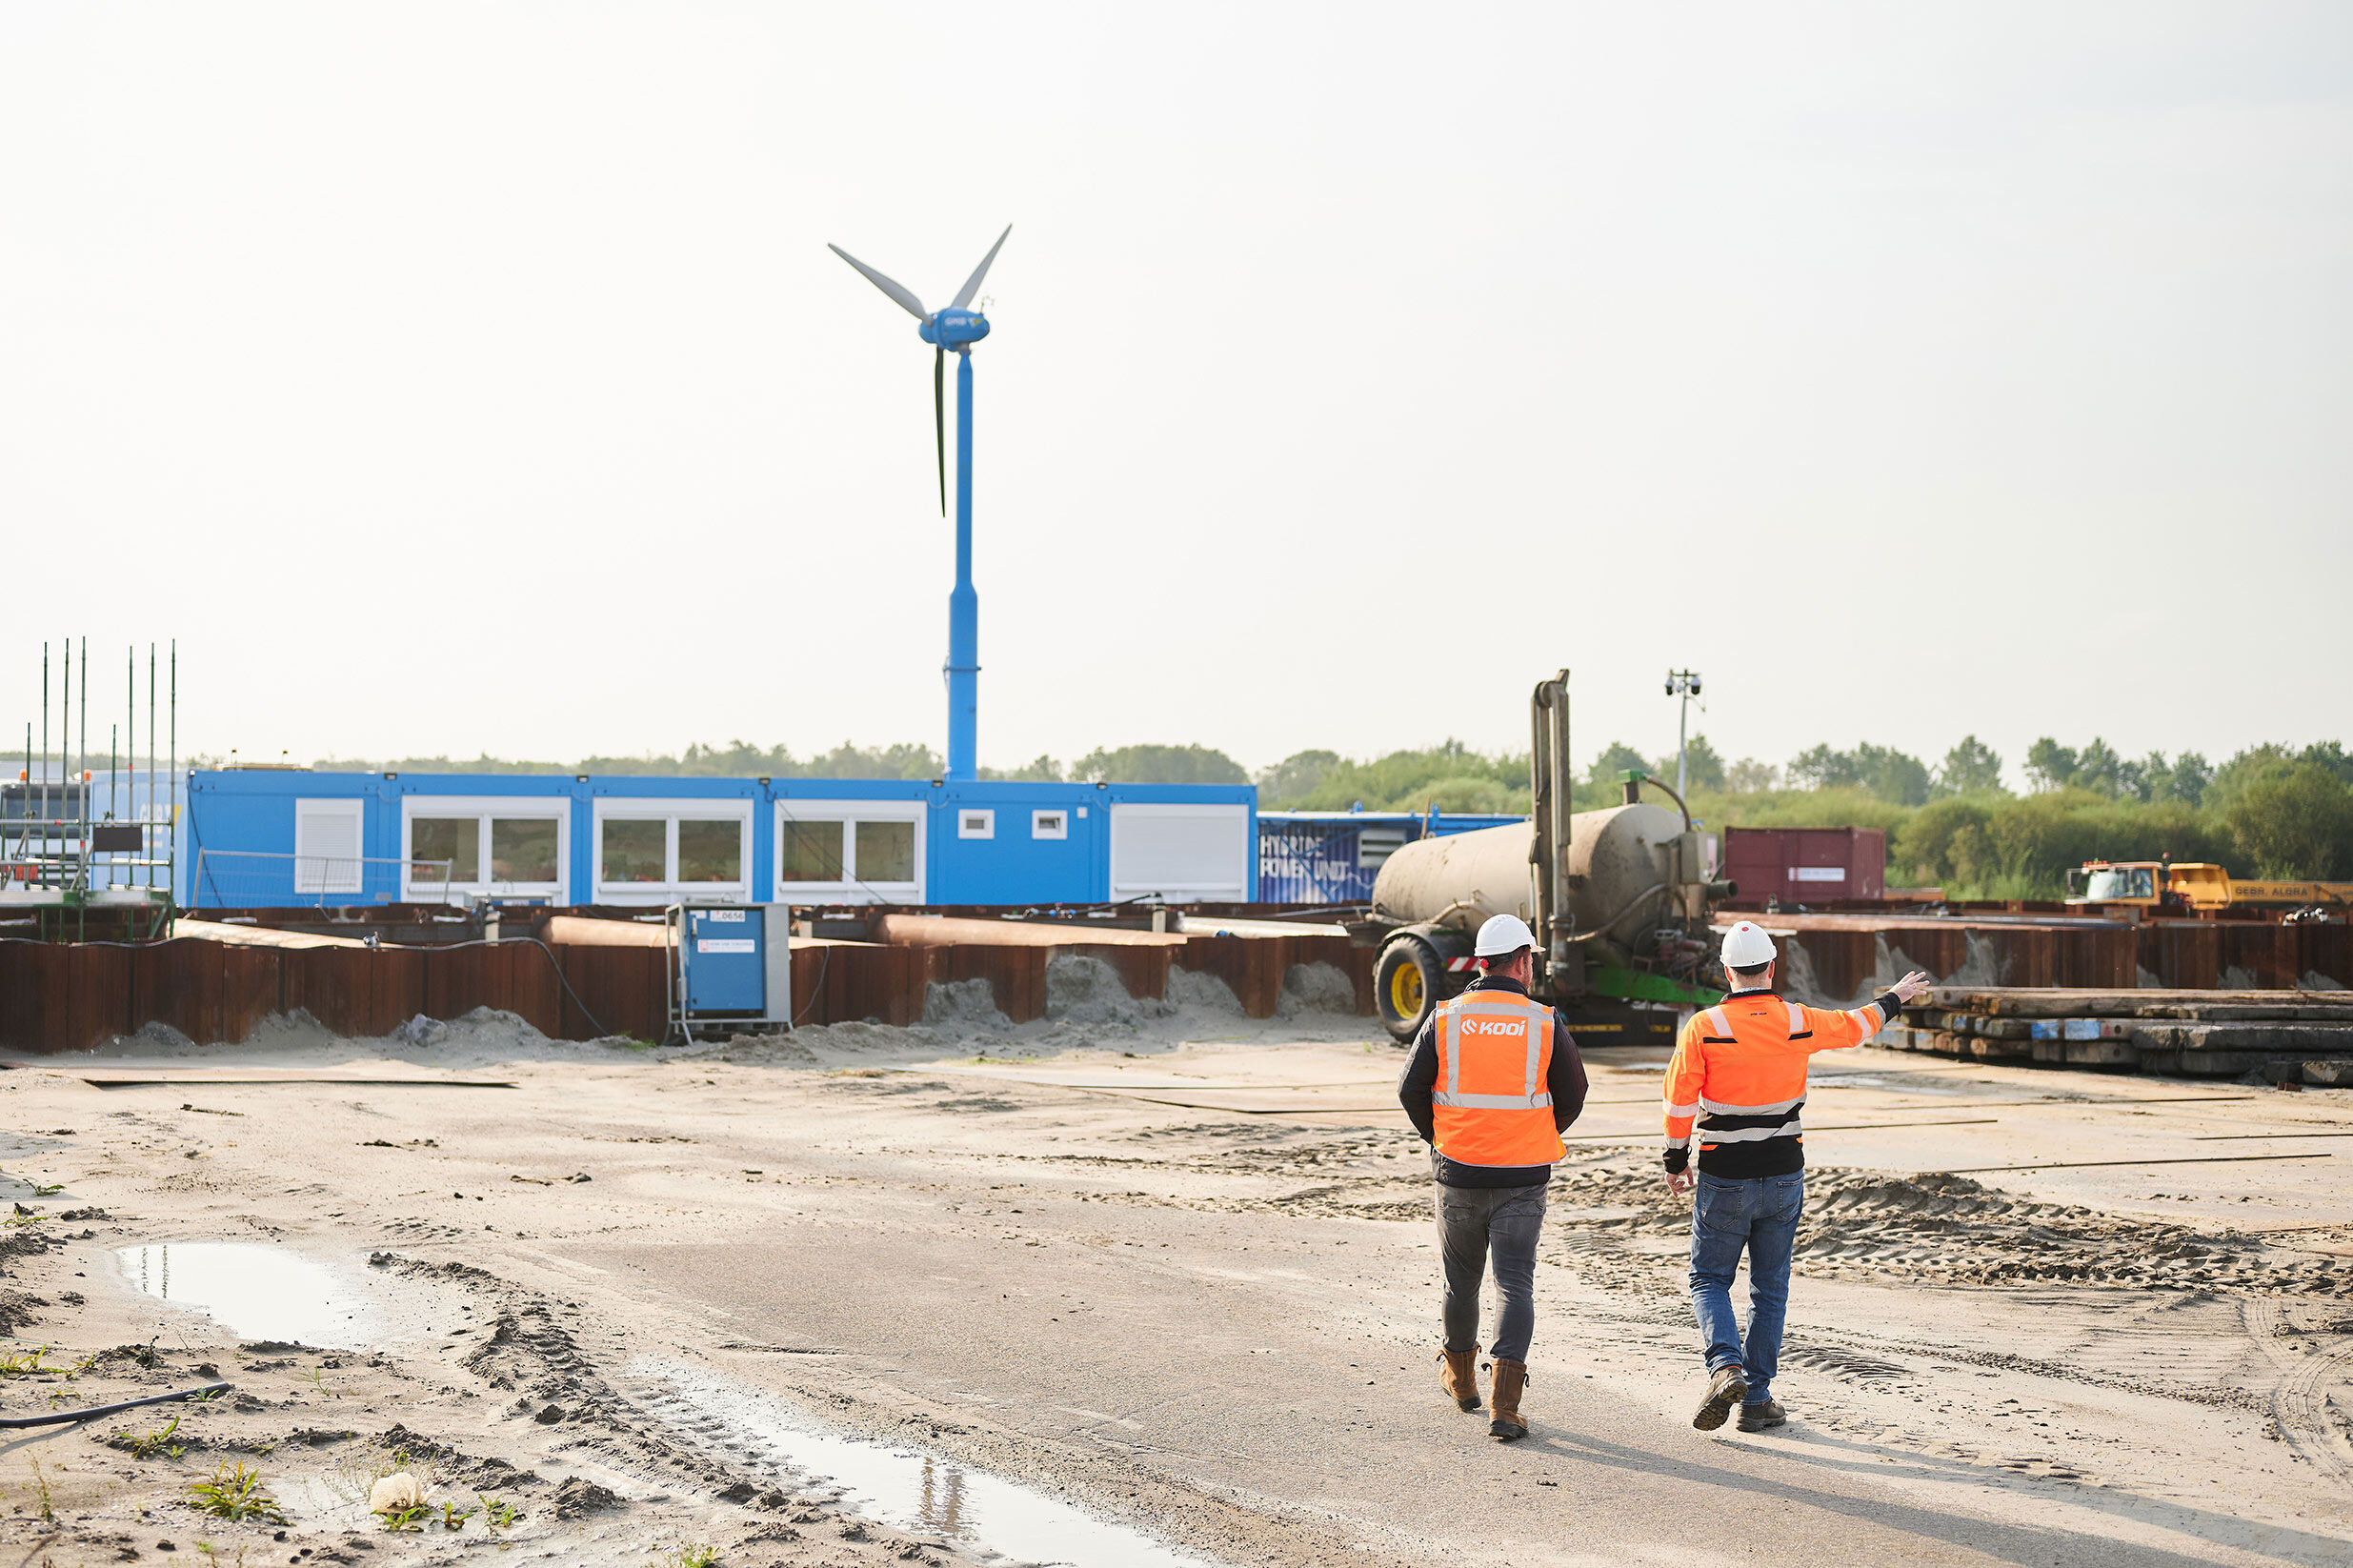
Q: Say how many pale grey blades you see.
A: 2